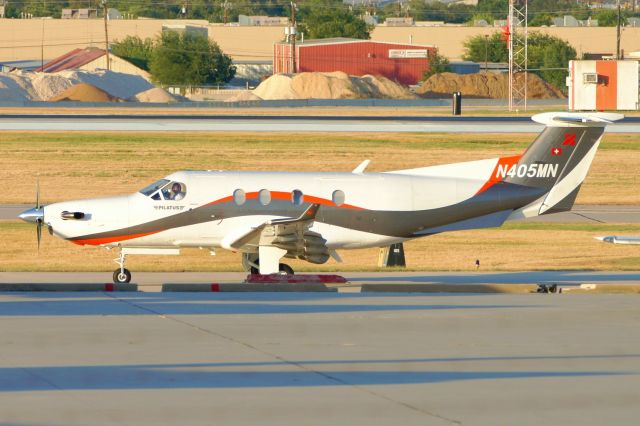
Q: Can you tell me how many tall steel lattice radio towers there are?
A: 1